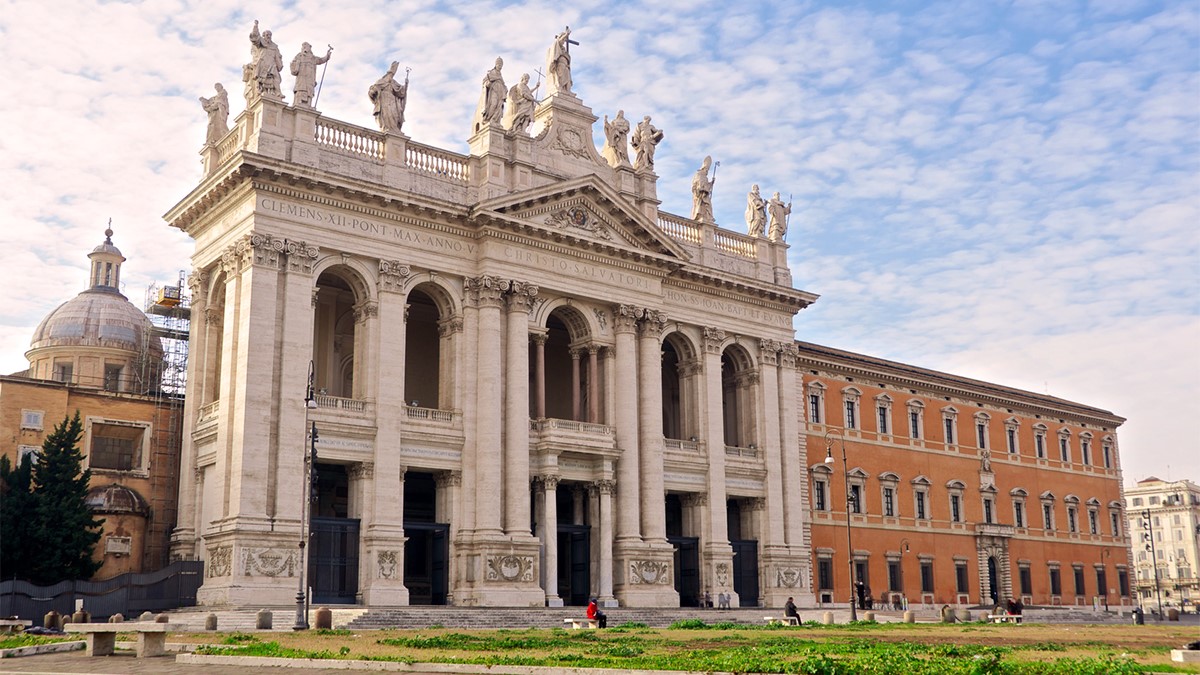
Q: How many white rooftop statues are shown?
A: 12